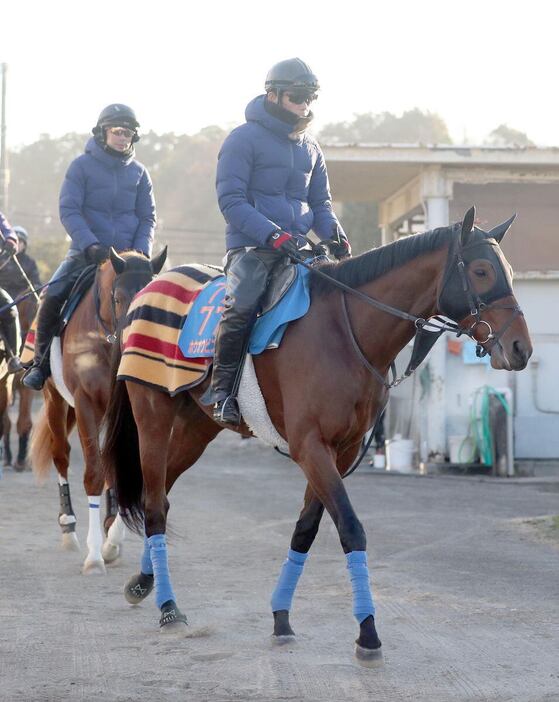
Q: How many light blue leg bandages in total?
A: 4